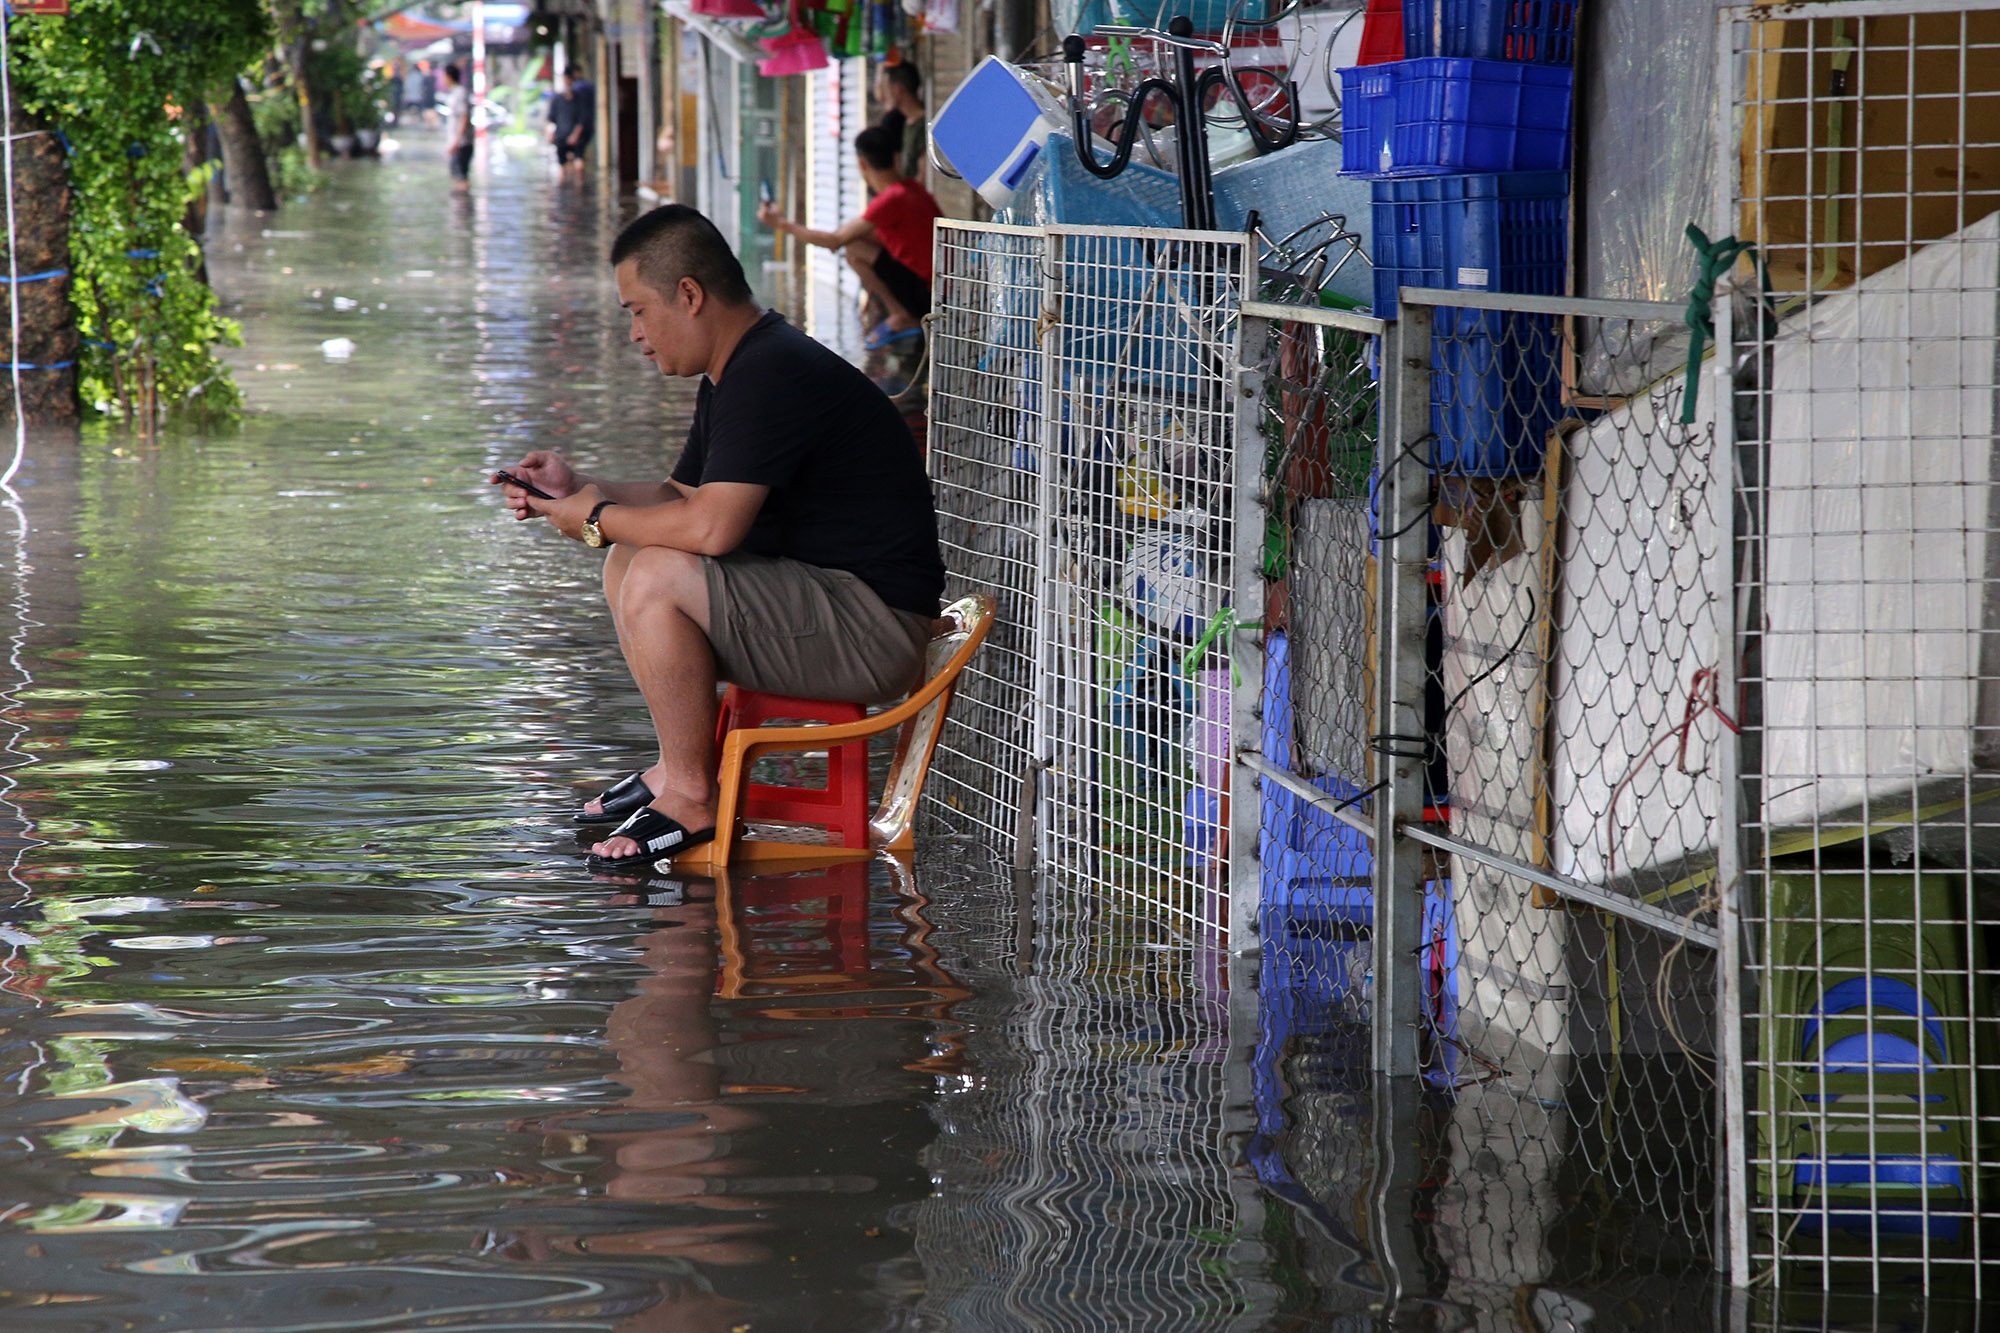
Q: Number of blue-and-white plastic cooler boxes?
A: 1